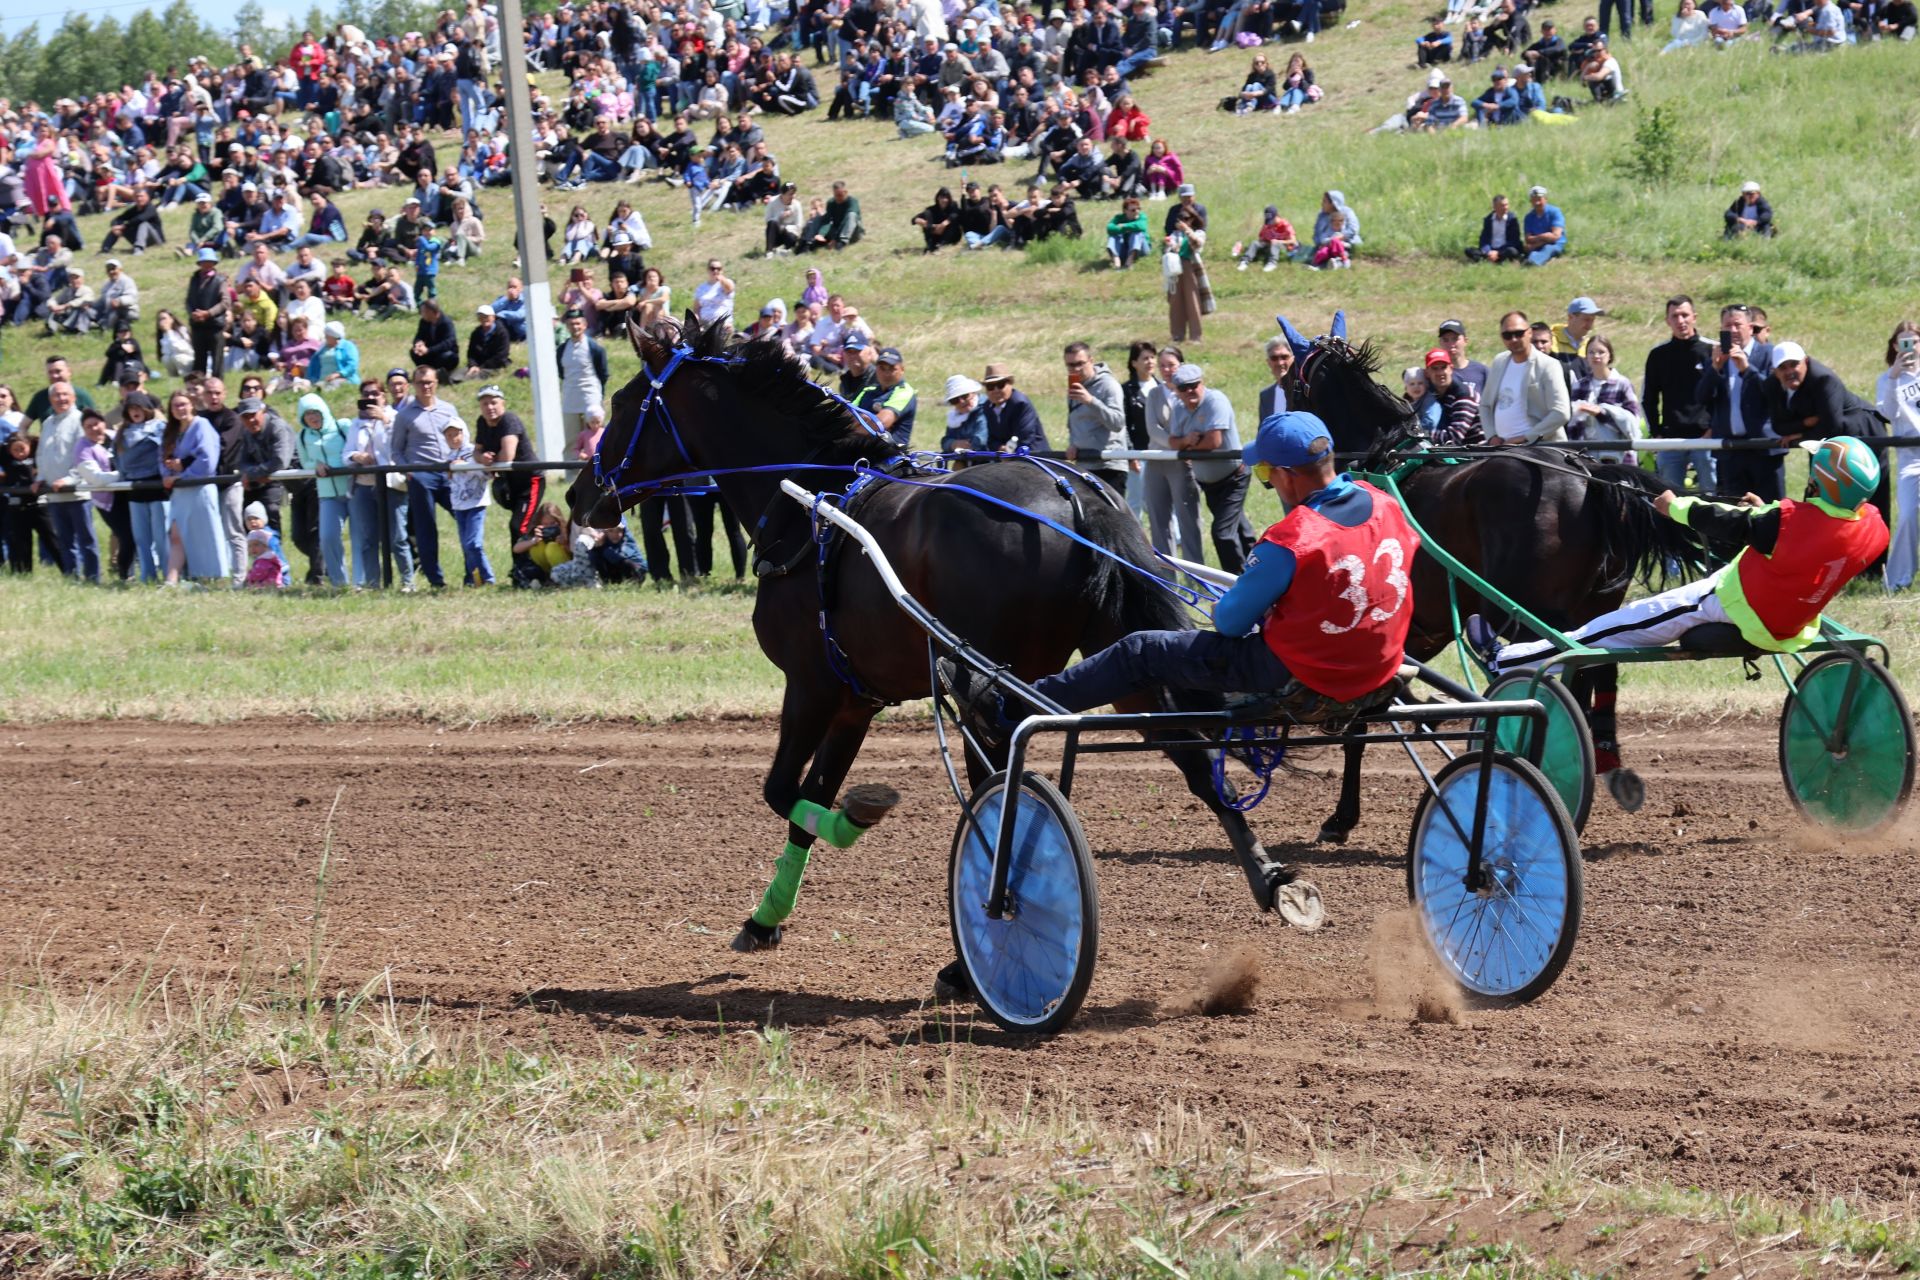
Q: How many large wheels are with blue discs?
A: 2